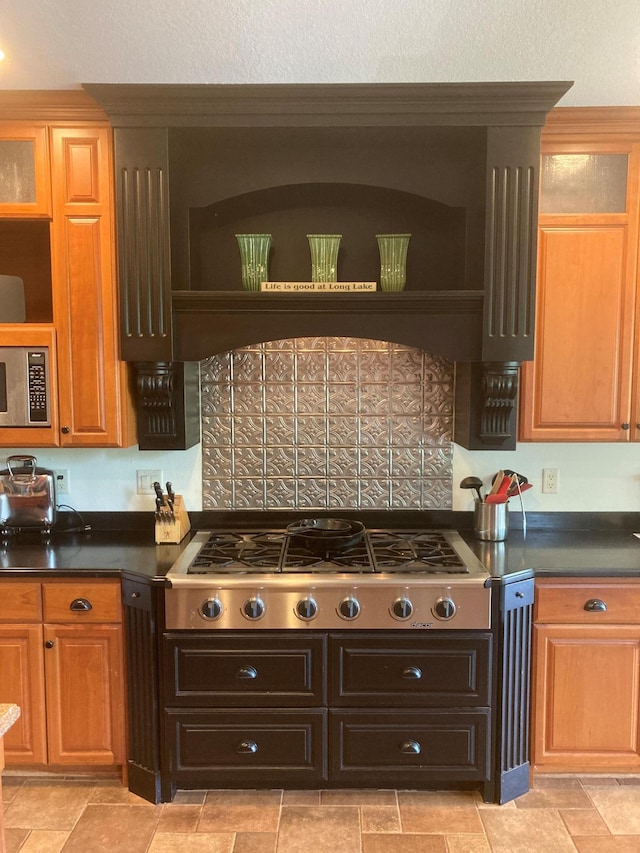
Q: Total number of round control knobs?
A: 6